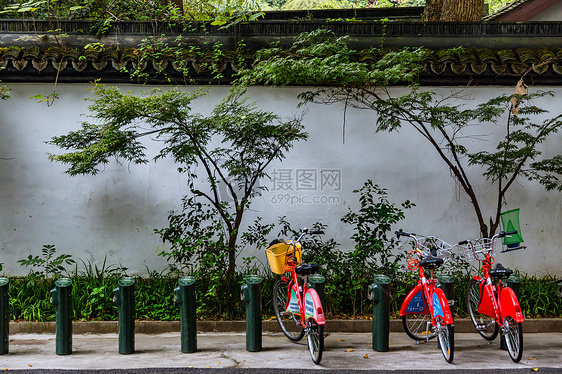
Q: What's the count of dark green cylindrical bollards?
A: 9